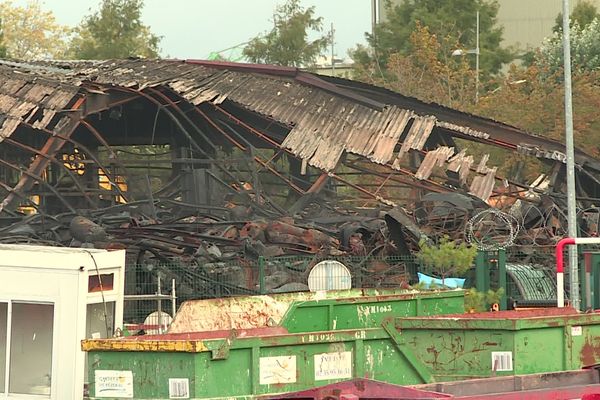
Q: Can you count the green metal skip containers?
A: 3